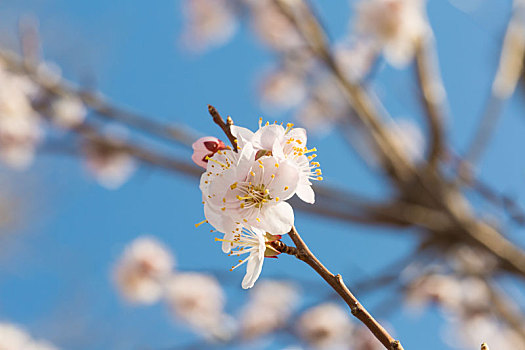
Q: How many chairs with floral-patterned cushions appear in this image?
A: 0